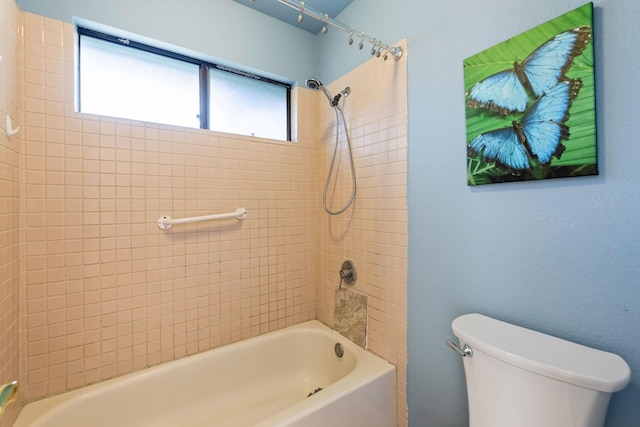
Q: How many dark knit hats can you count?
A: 0